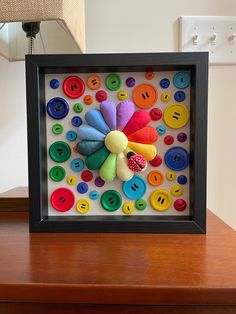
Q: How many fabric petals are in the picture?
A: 12